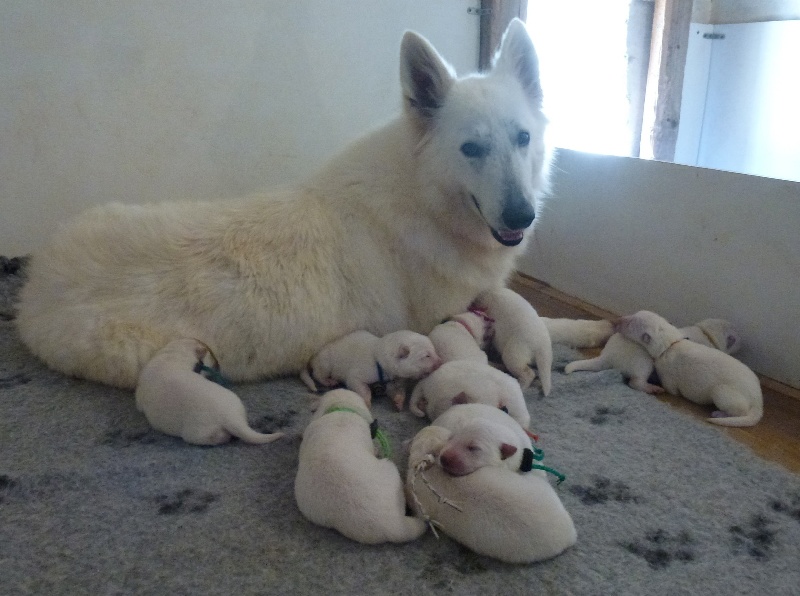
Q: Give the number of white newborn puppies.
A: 10